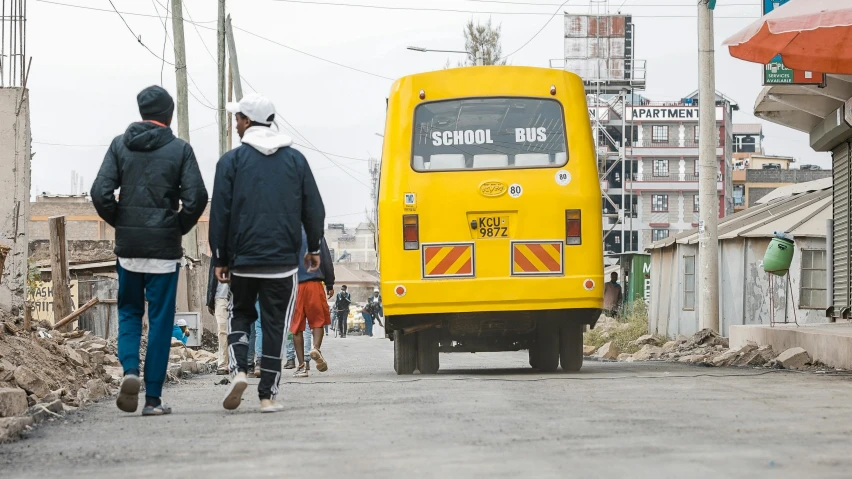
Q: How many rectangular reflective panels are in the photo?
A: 2